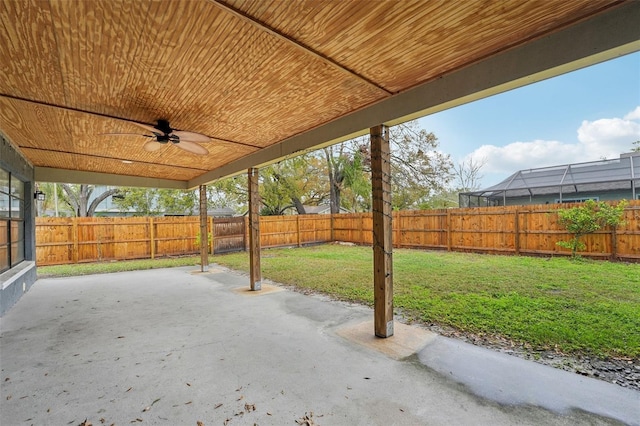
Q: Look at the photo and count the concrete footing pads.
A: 3